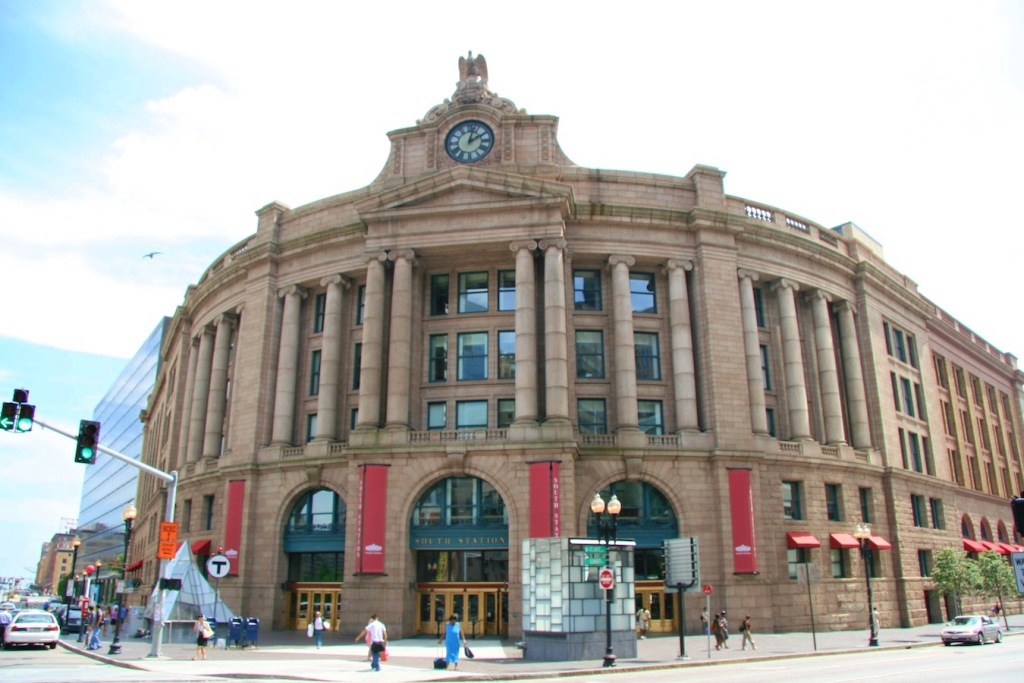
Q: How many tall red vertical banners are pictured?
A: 4